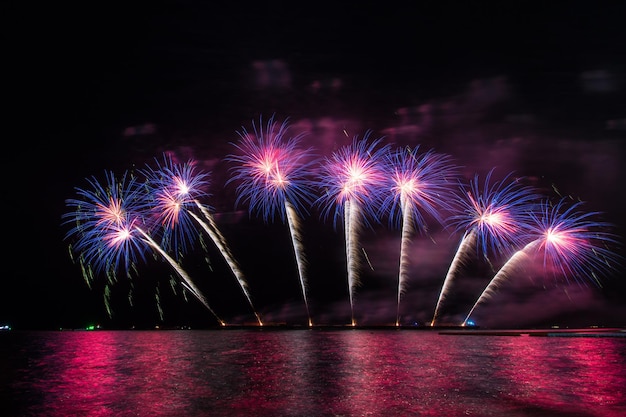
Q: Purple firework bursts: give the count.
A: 7